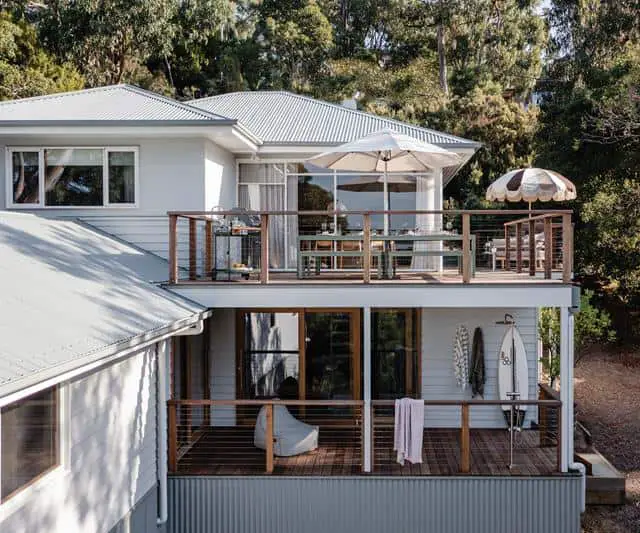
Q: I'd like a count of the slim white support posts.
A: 2